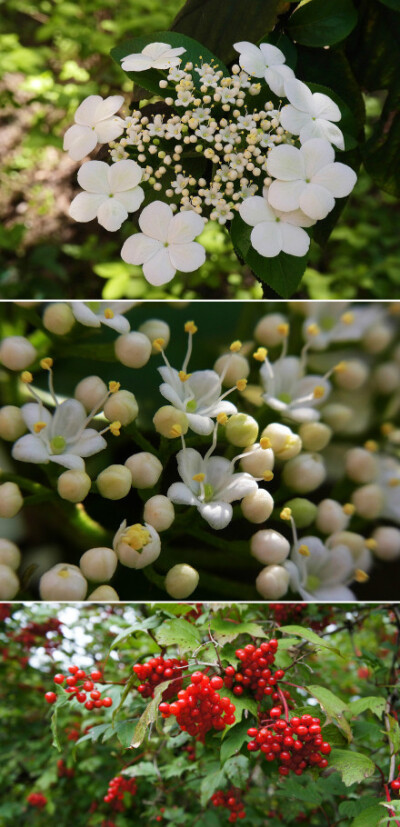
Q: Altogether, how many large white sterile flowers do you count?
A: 8